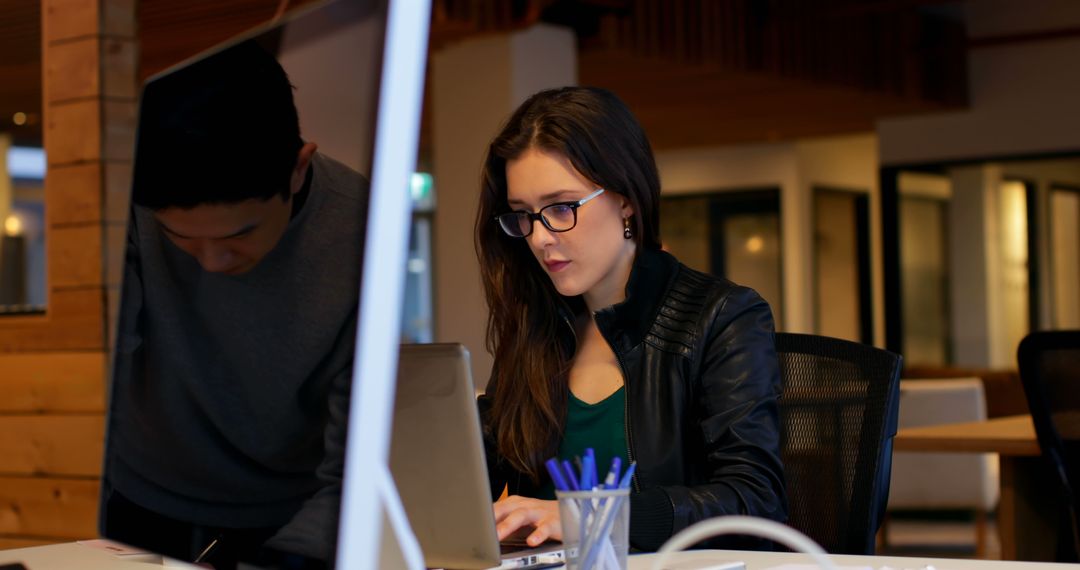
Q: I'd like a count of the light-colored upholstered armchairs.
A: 1